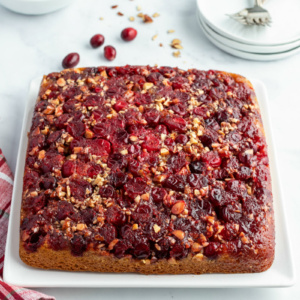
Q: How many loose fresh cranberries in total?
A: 4